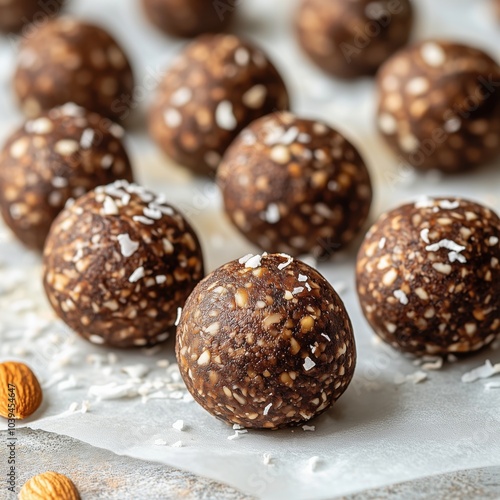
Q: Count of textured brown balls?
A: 11